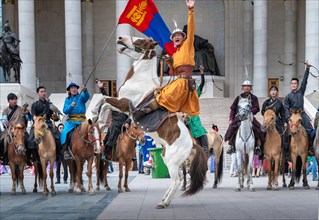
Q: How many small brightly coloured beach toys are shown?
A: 0